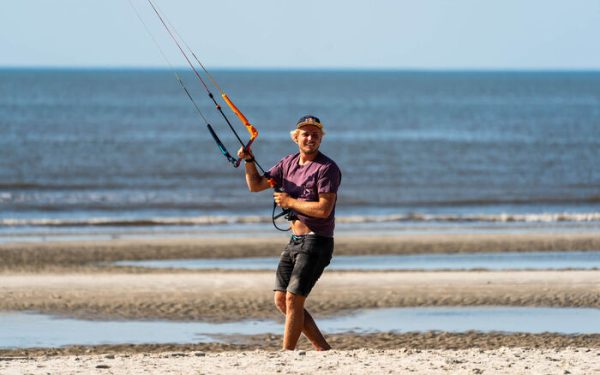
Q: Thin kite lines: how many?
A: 3